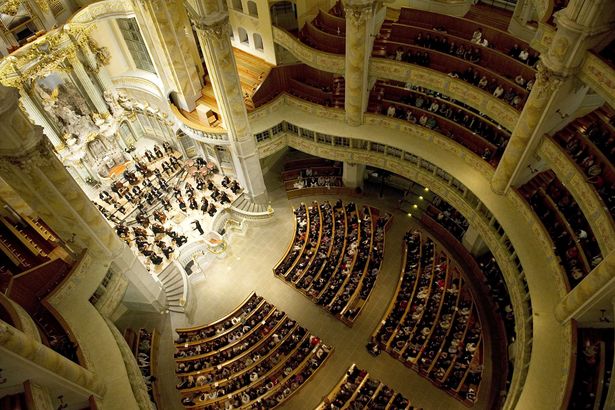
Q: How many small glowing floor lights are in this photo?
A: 4